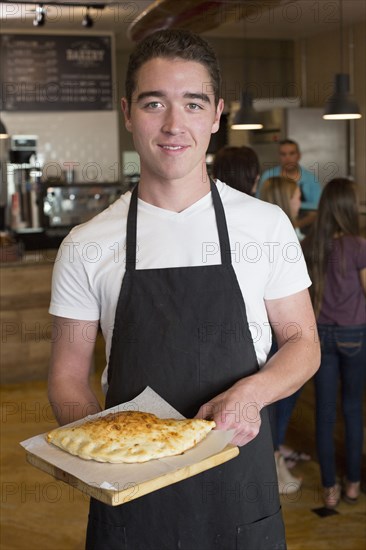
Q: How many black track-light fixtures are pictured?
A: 2